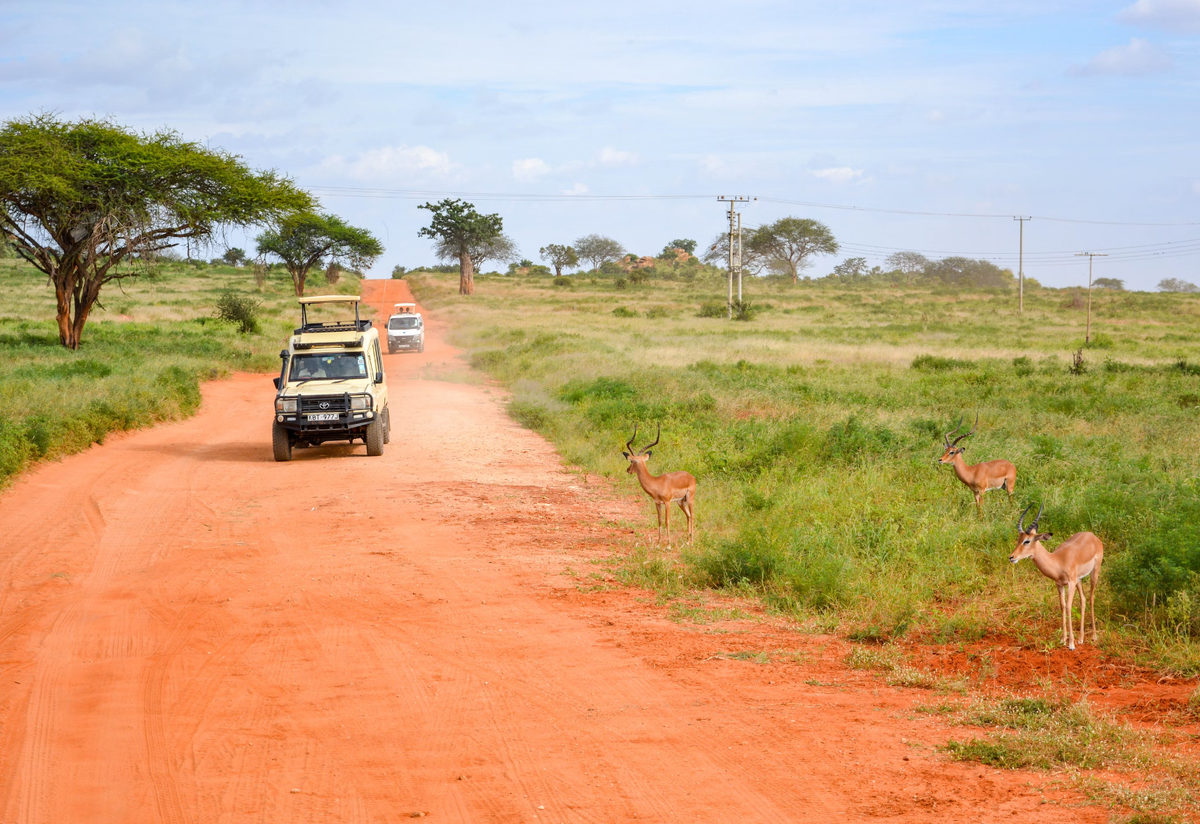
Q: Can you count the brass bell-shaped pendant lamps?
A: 0